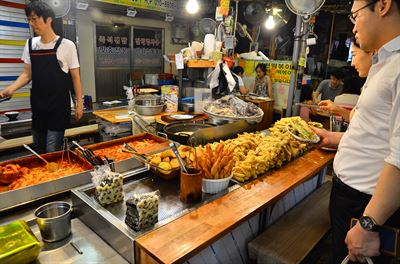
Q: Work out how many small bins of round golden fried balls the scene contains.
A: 1